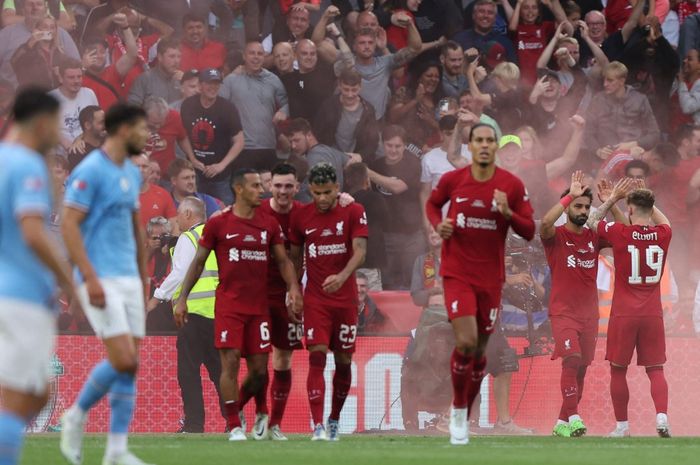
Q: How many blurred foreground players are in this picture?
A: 2